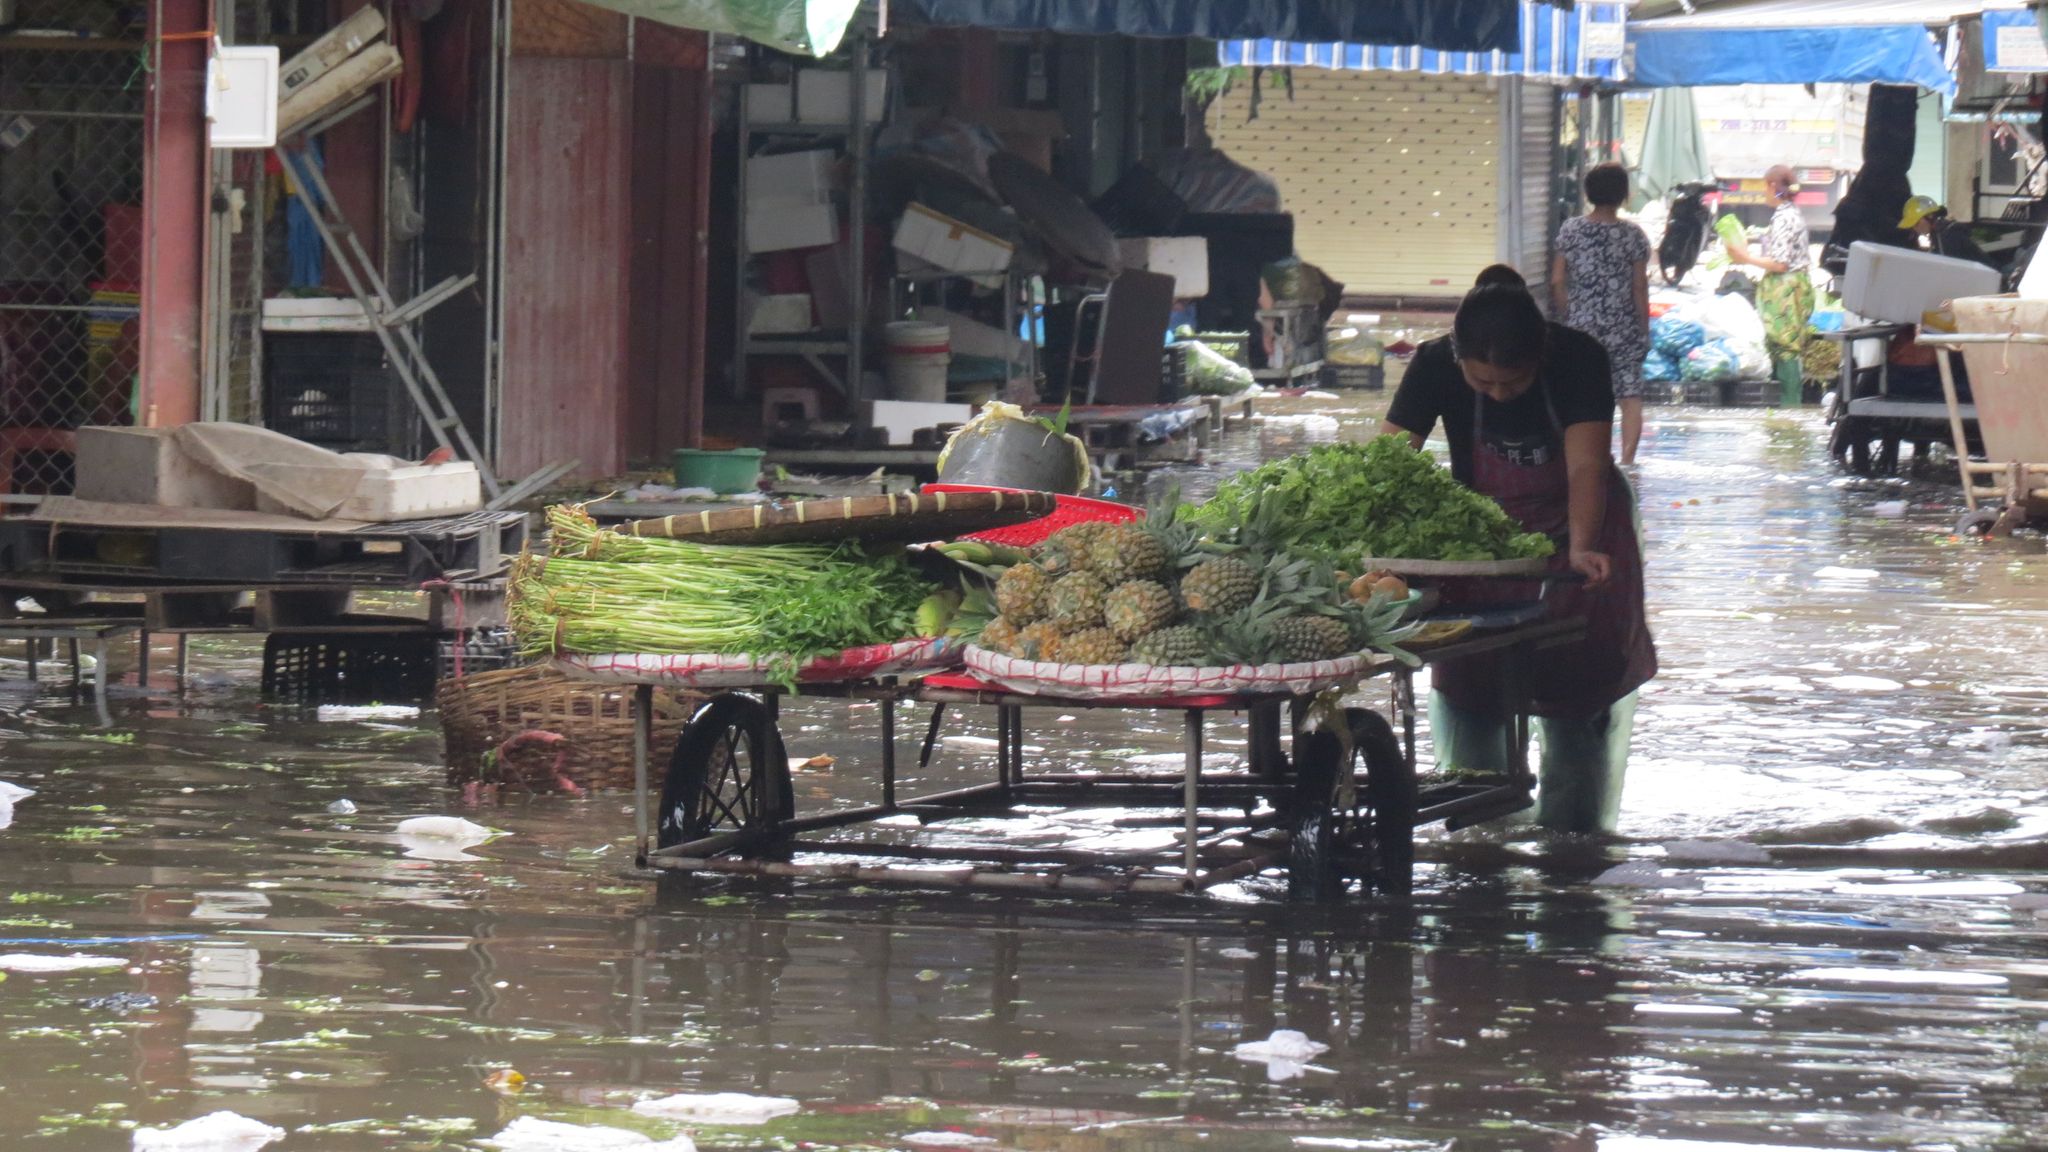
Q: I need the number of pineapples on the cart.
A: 11